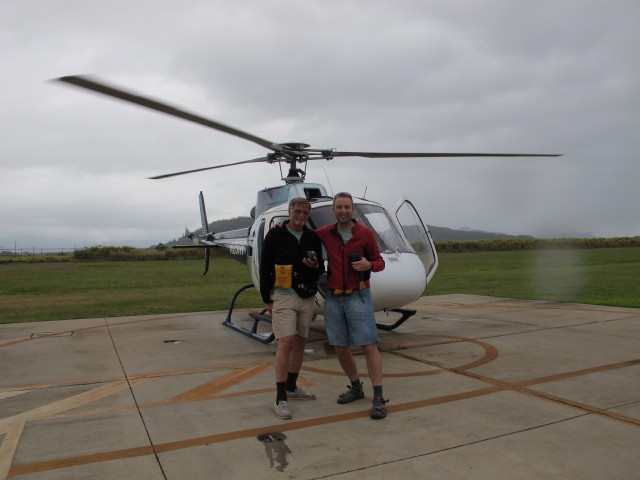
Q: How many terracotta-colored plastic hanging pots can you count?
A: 0